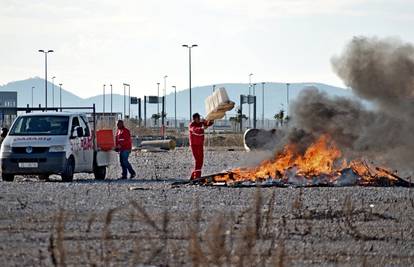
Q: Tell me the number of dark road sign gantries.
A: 3